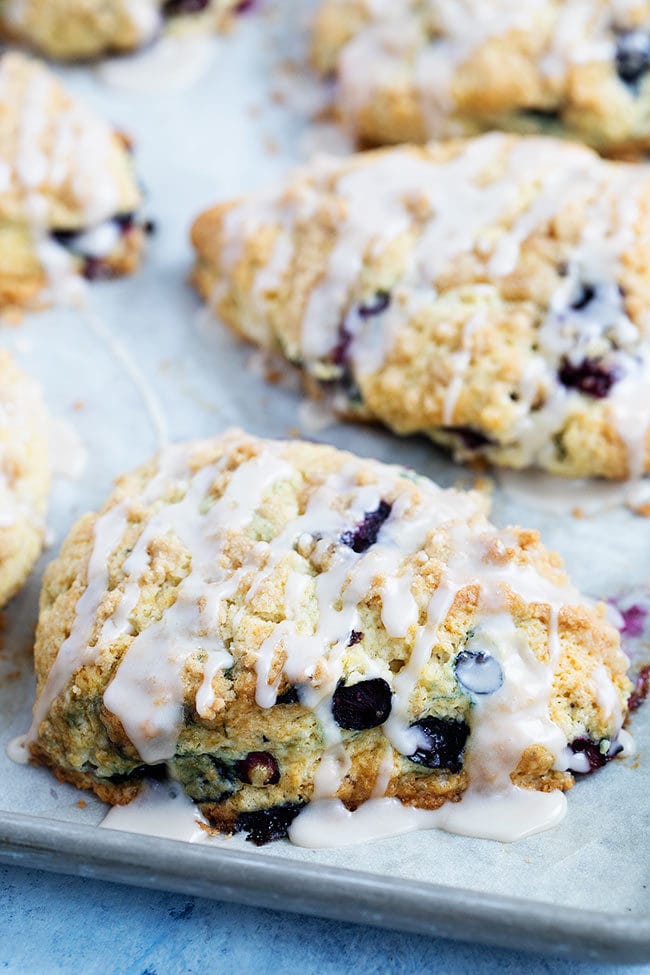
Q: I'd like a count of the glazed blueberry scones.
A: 6